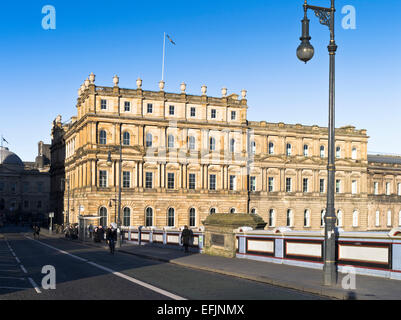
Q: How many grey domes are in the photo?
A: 1